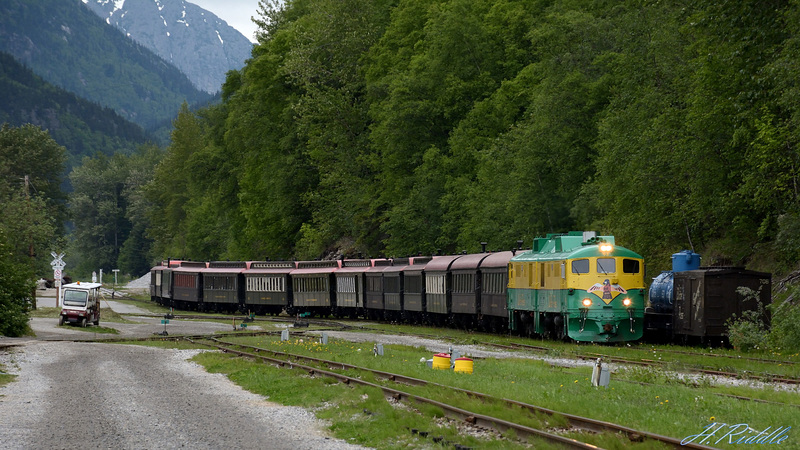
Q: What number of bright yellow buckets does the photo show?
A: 2